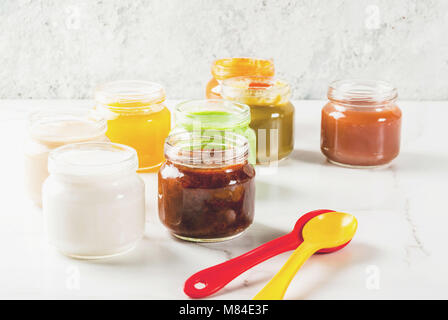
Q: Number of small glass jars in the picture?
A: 8